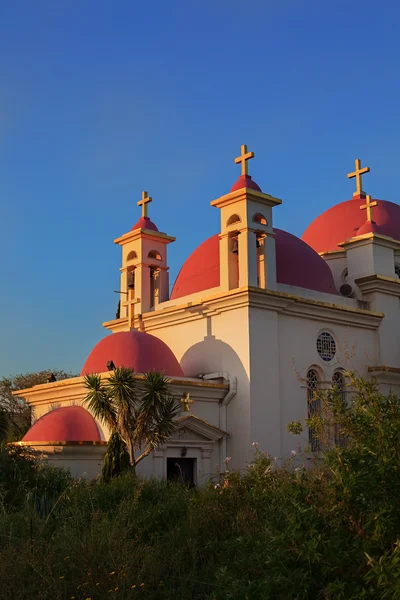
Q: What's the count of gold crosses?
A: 6